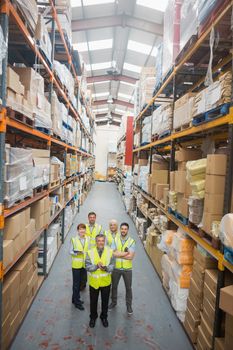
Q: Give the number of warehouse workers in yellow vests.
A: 5